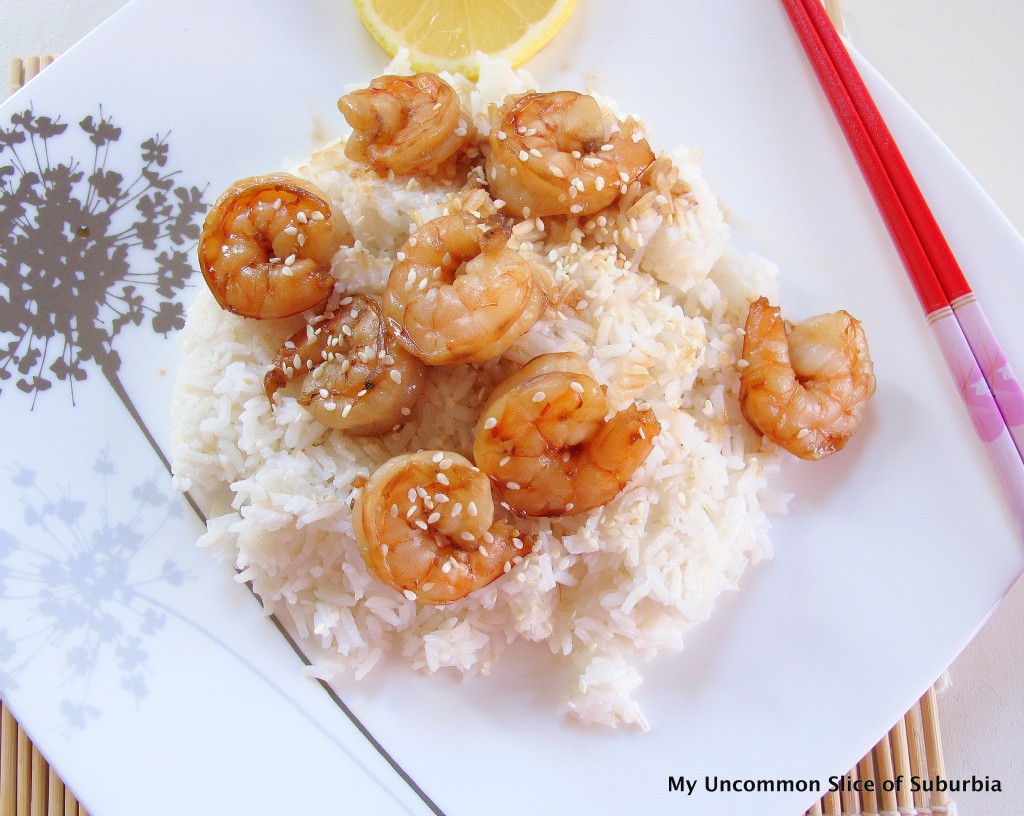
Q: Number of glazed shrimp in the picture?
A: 8